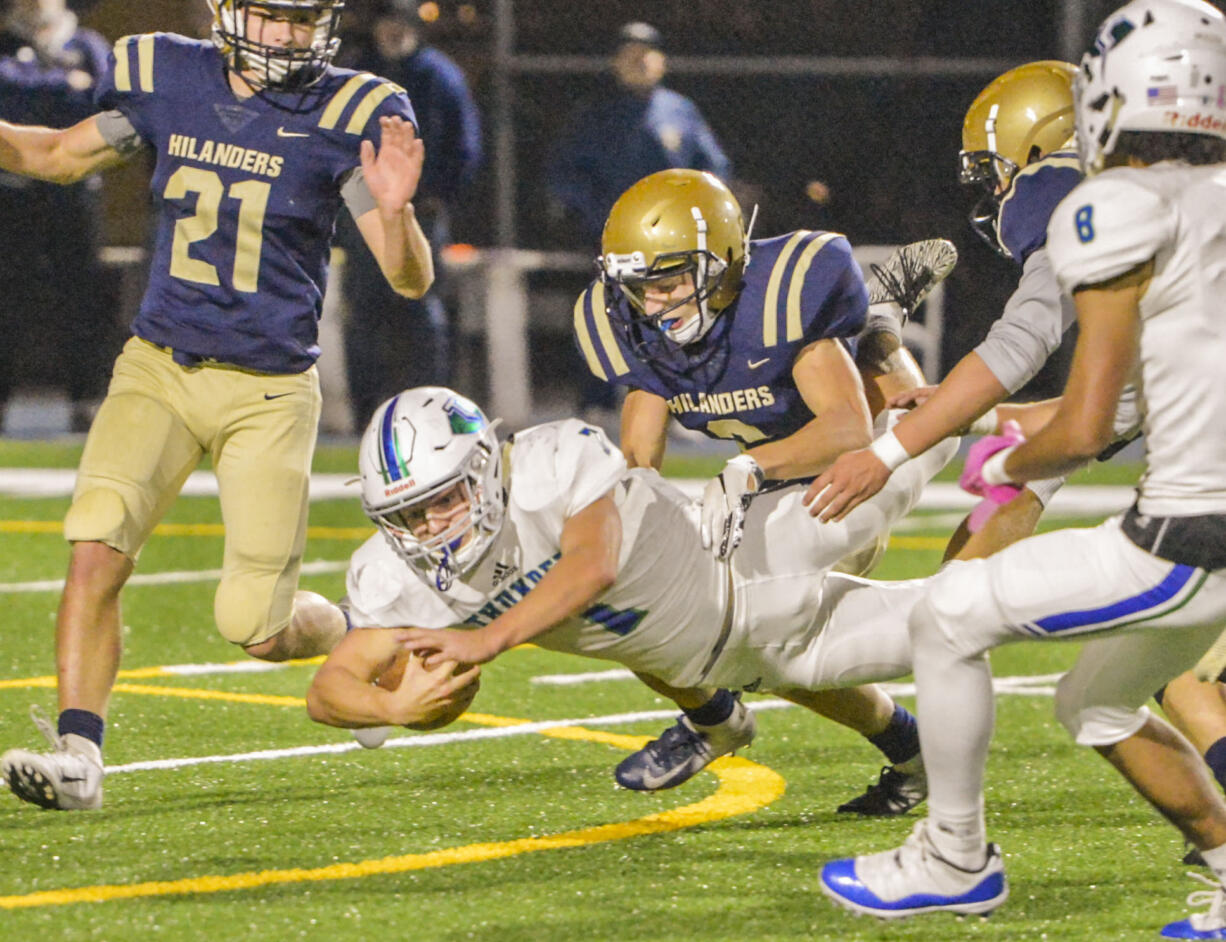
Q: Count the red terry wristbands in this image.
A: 0